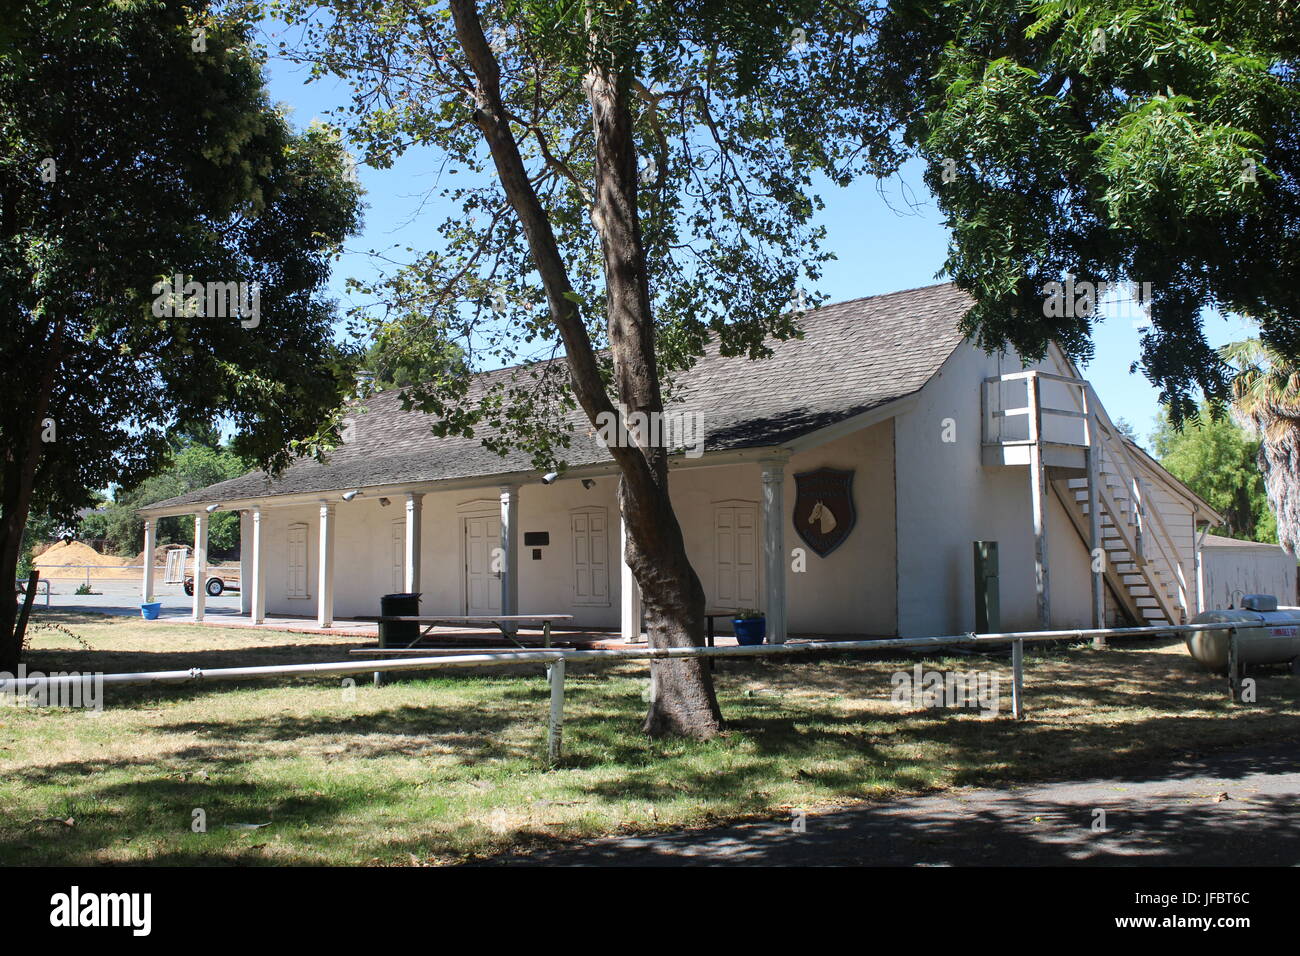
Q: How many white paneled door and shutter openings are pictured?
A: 5